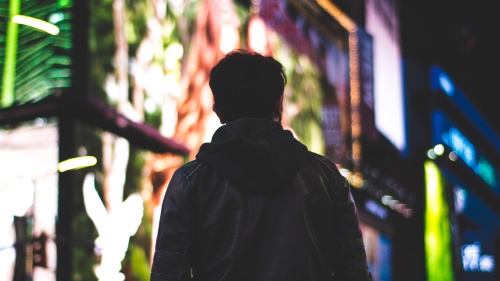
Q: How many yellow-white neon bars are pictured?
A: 2